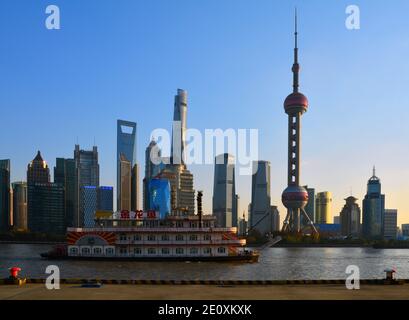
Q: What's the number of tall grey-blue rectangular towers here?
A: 2